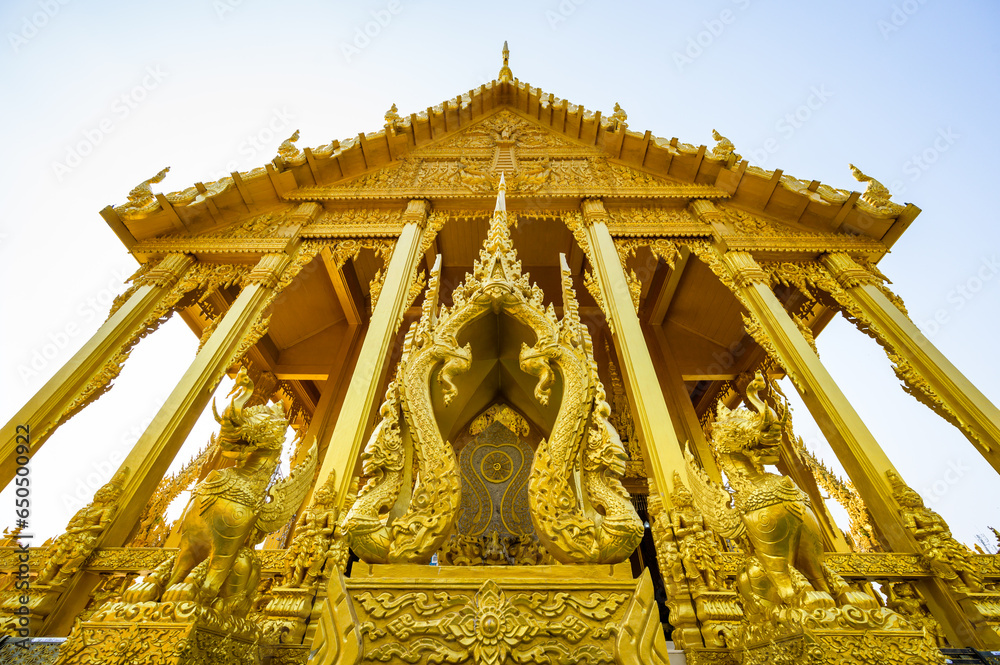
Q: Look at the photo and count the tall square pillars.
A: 6